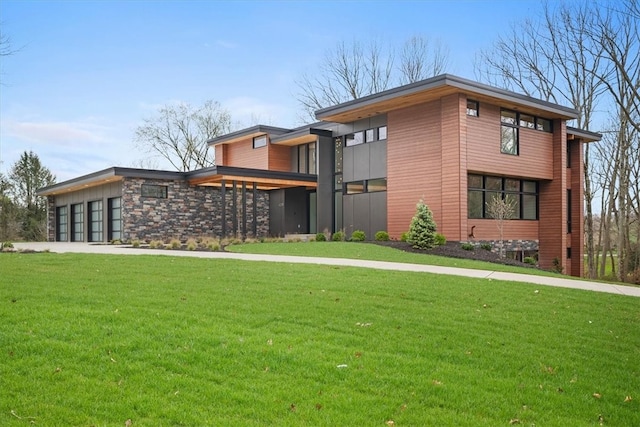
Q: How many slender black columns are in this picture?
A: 4